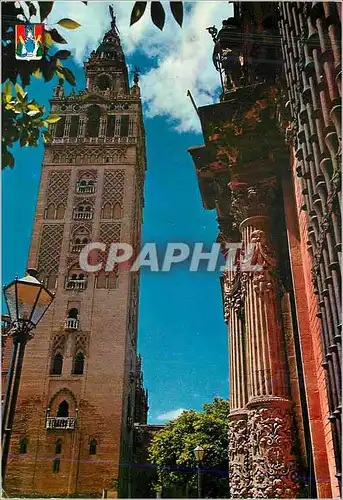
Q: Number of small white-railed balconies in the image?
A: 6